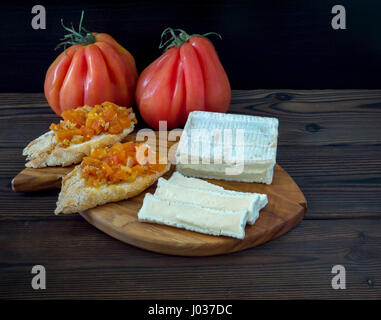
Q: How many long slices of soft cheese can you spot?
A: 3